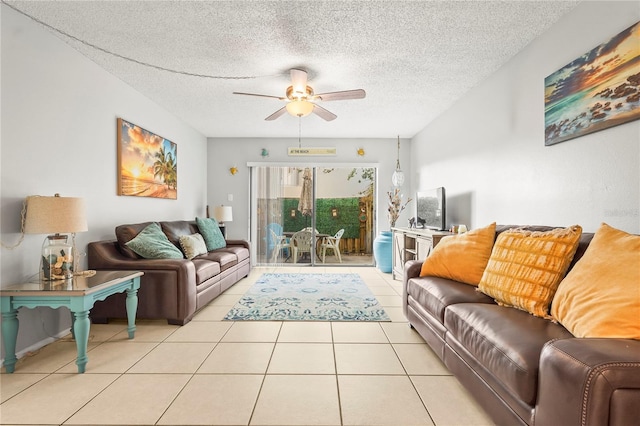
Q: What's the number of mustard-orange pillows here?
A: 3